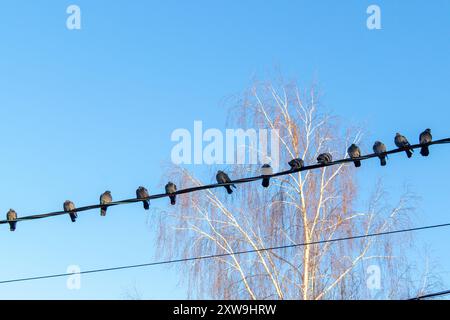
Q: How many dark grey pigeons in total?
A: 13